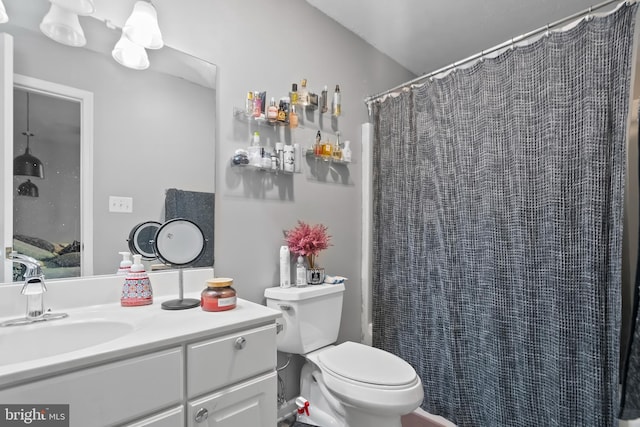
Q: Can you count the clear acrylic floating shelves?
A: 4